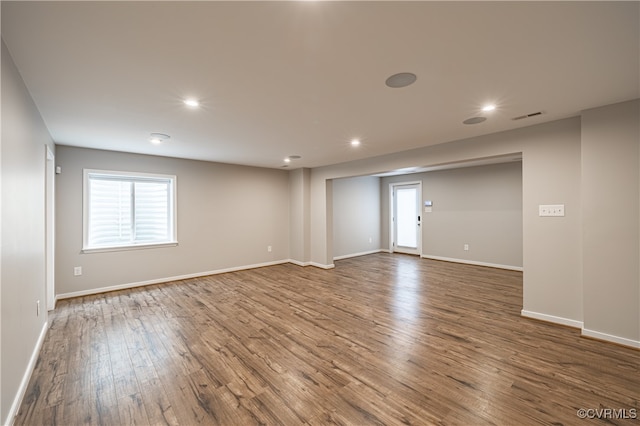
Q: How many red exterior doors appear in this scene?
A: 0